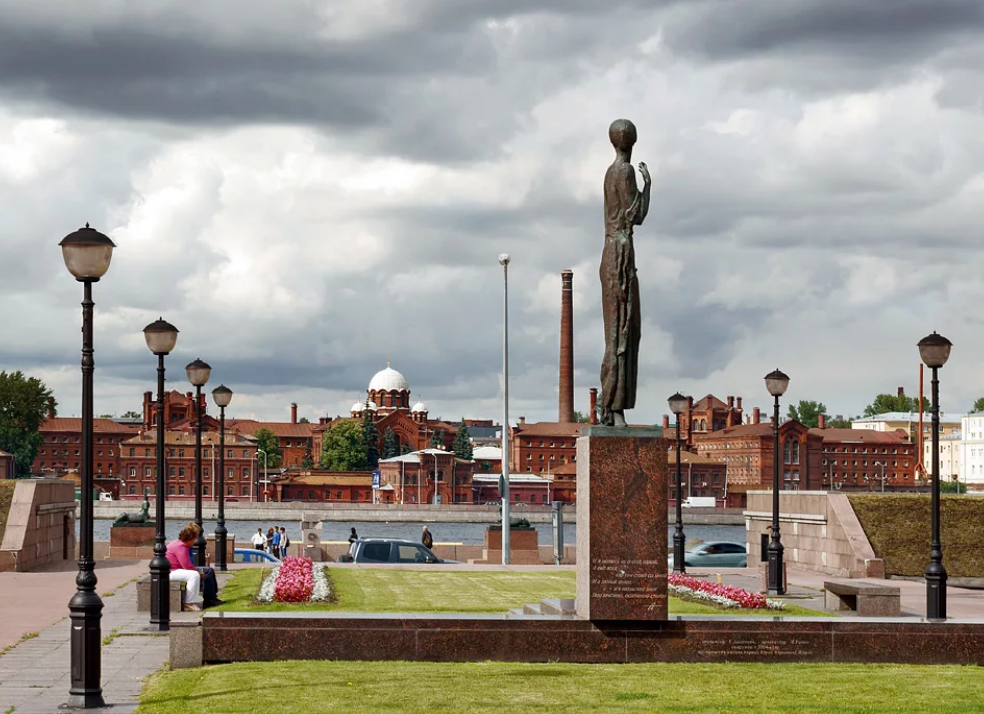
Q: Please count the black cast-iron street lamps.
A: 7